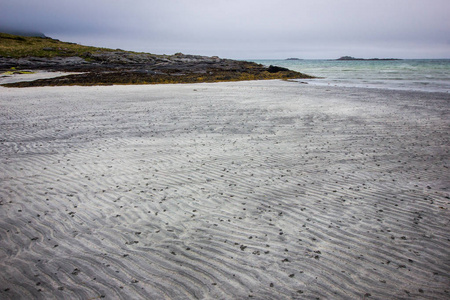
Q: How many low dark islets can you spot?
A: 2